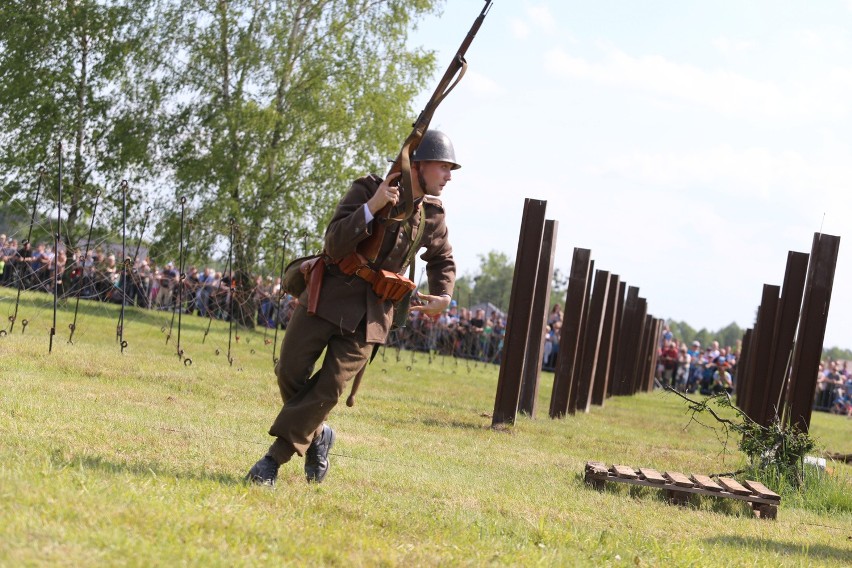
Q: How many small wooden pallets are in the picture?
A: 1